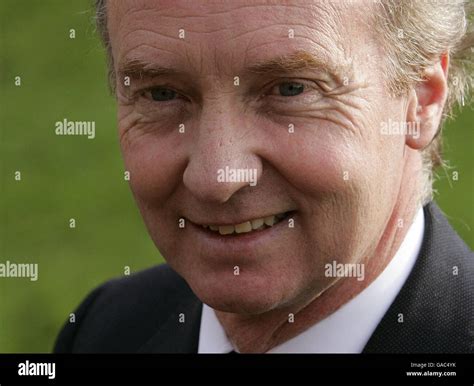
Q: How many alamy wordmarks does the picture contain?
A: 6